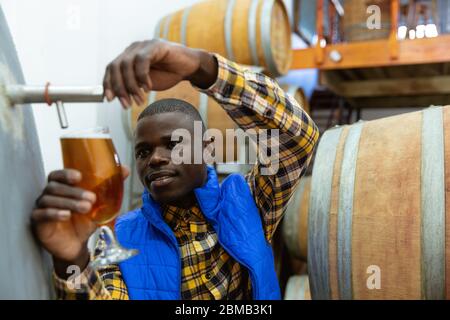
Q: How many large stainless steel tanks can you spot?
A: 1